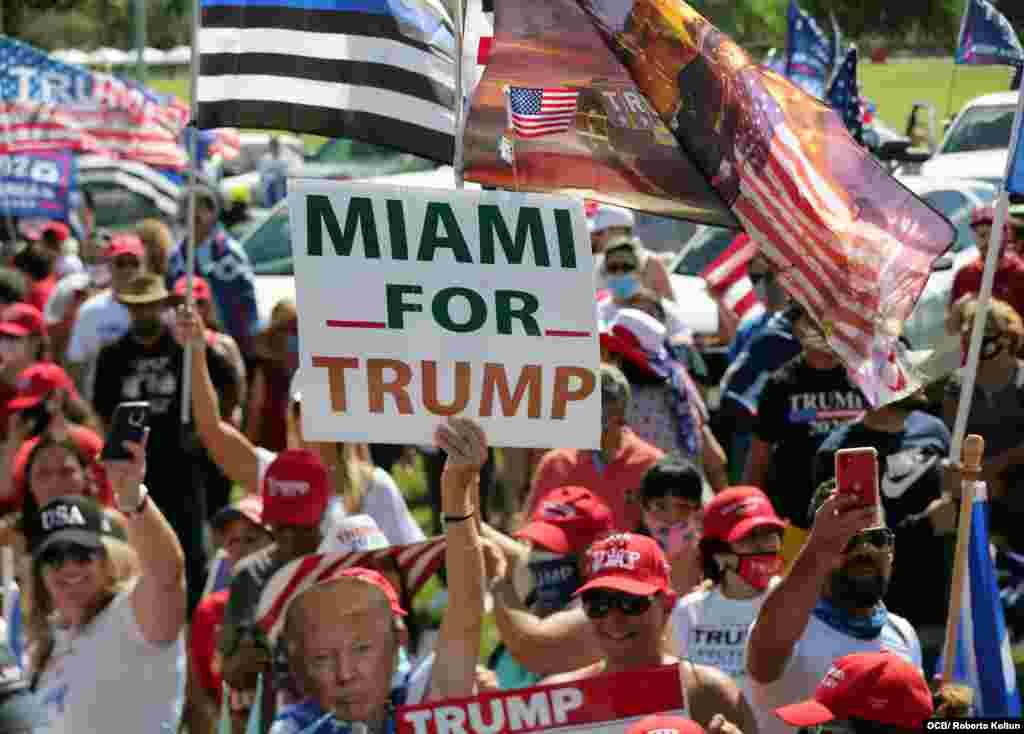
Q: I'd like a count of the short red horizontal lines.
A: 2